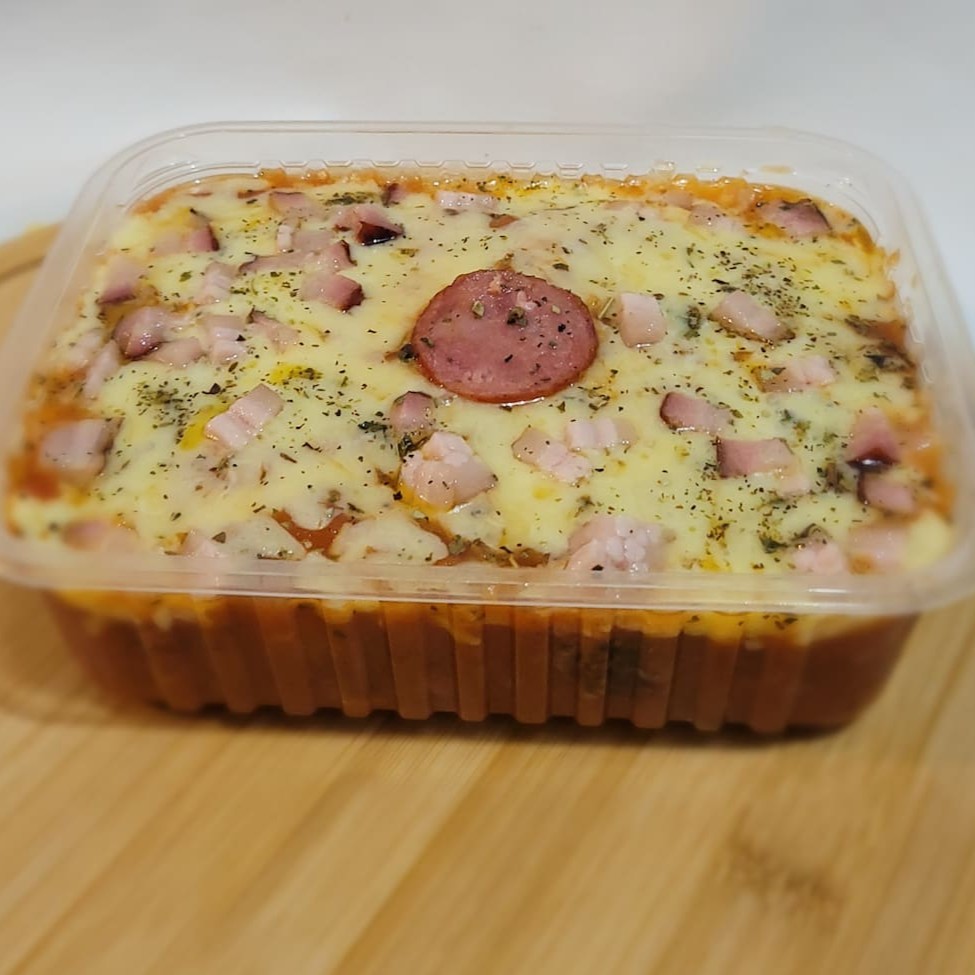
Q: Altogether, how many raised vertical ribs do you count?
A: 11